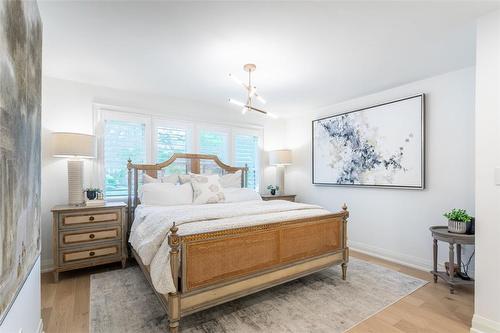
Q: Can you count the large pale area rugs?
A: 1